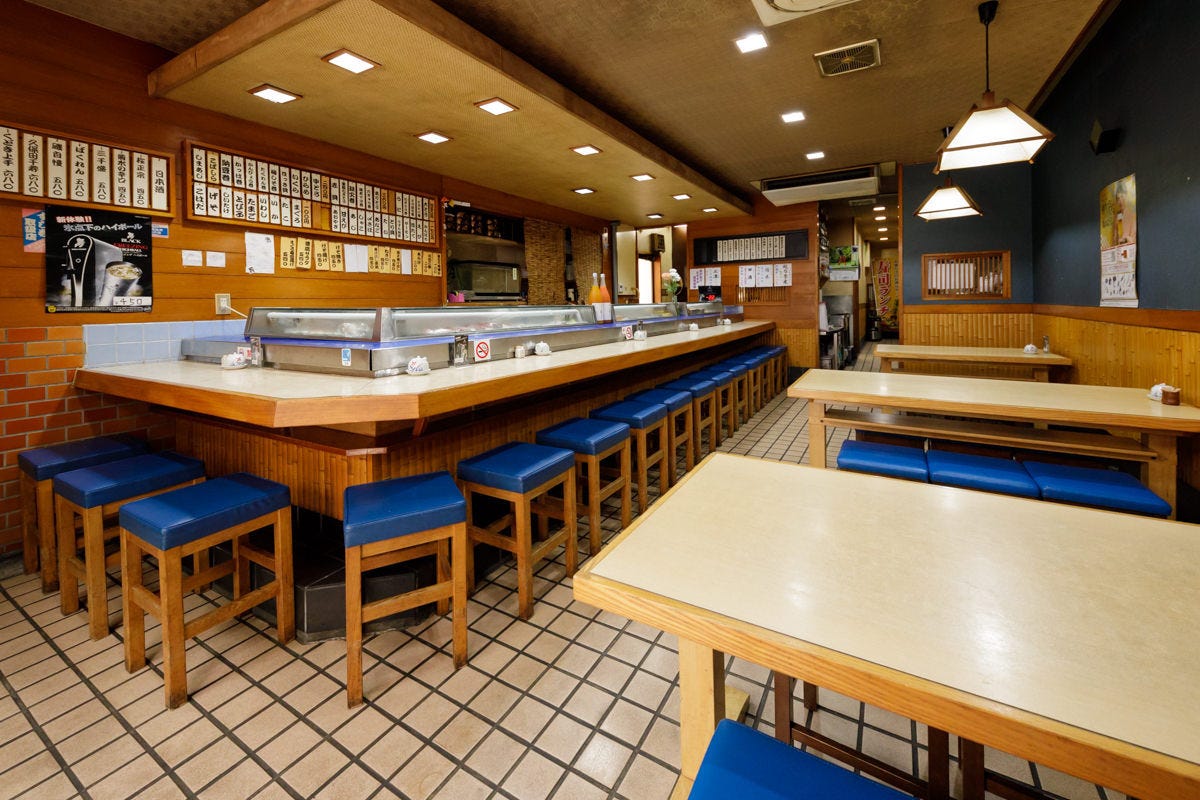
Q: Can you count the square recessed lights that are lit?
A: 13